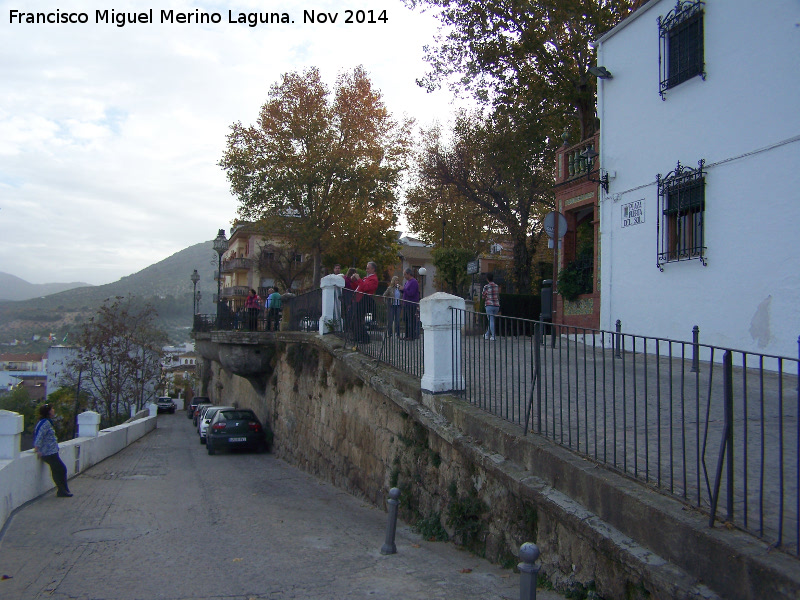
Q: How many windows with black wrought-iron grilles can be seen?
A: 2